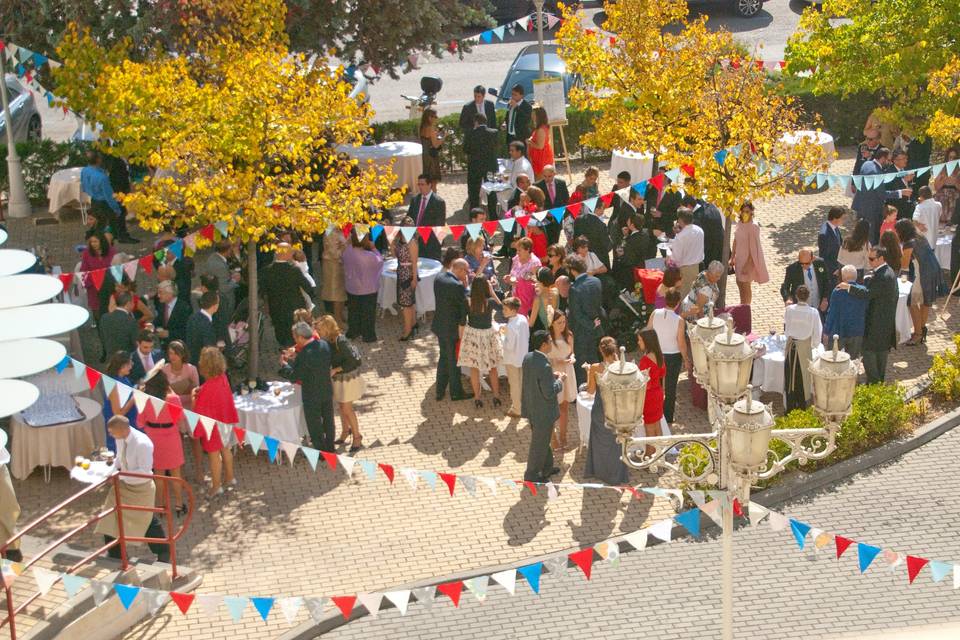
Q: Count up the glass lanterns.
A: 5